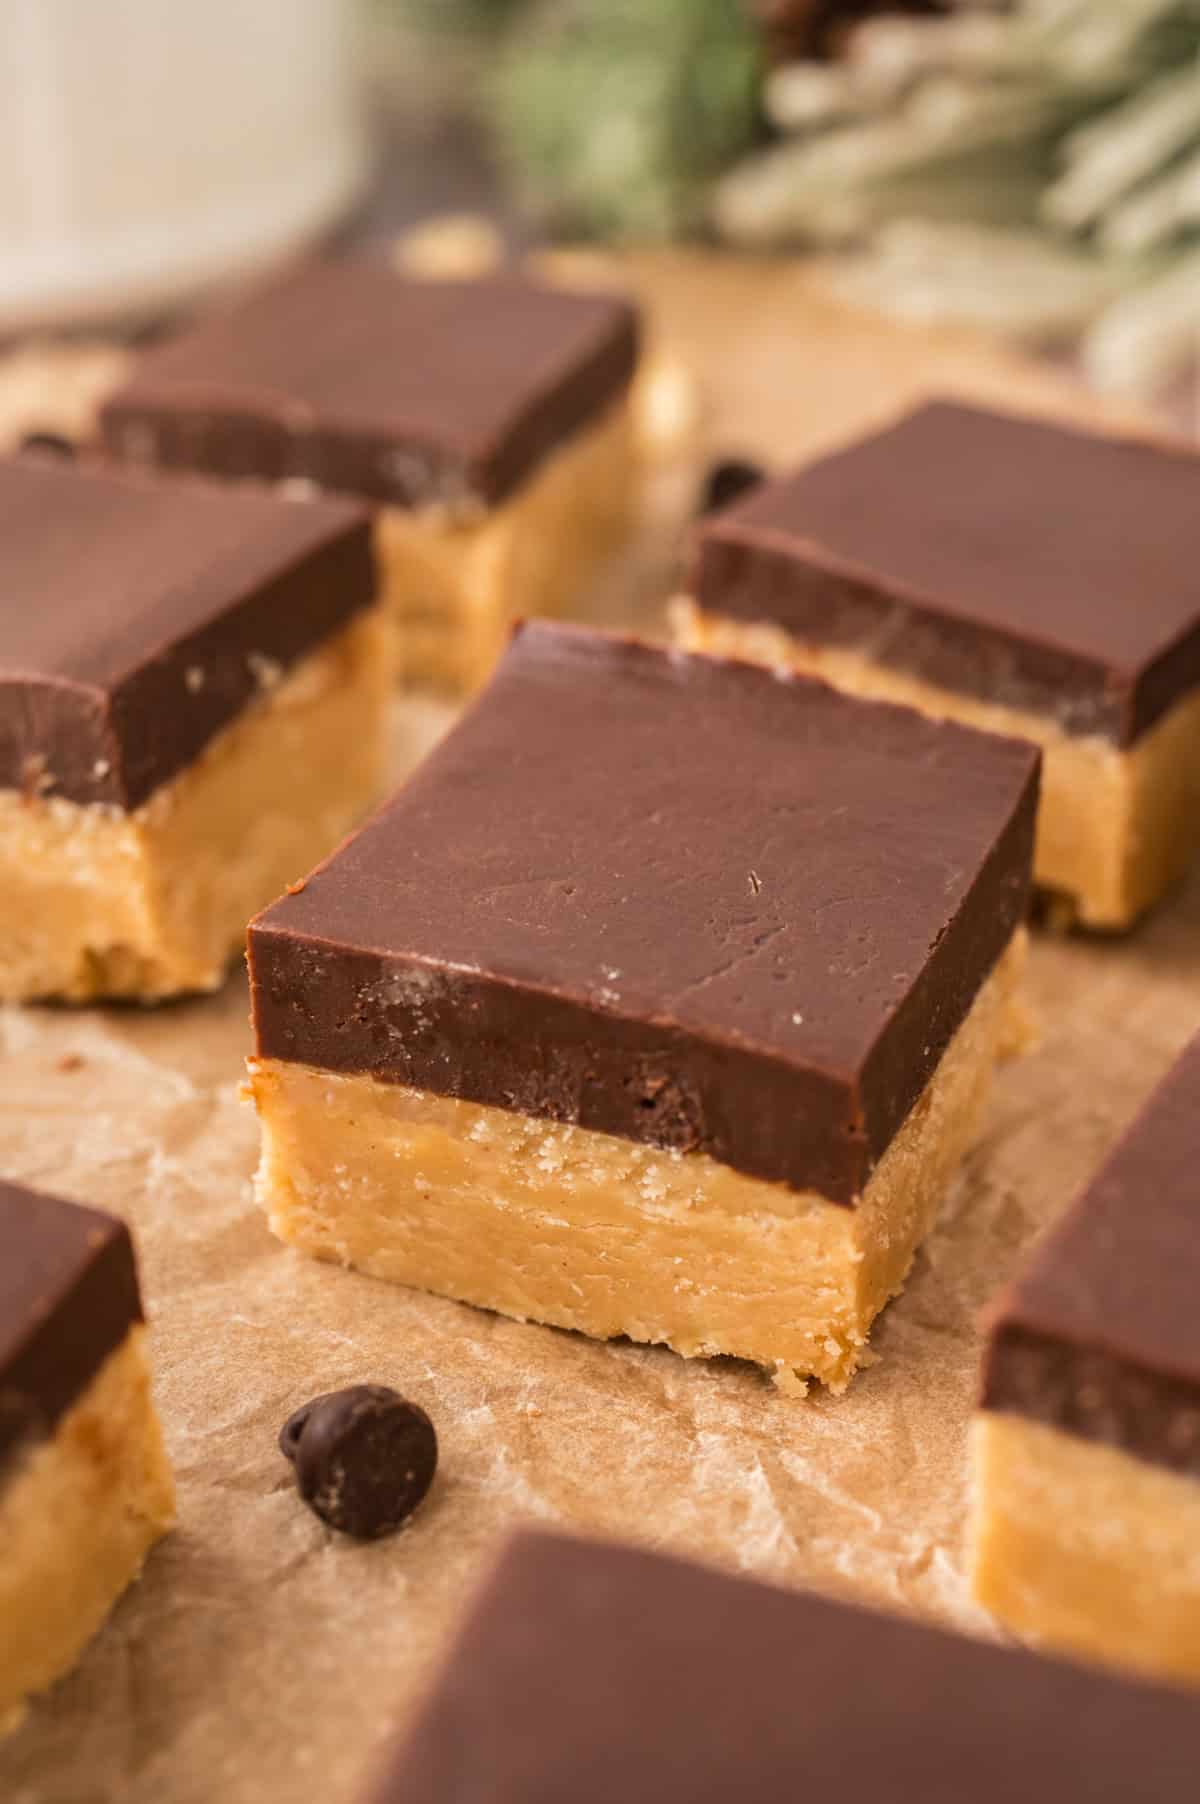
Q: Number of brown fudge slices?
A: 7